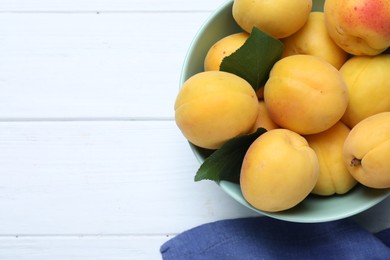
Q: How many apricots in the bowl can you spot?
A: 11